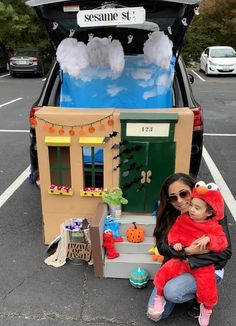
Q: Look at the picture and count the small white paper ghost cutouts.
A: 9